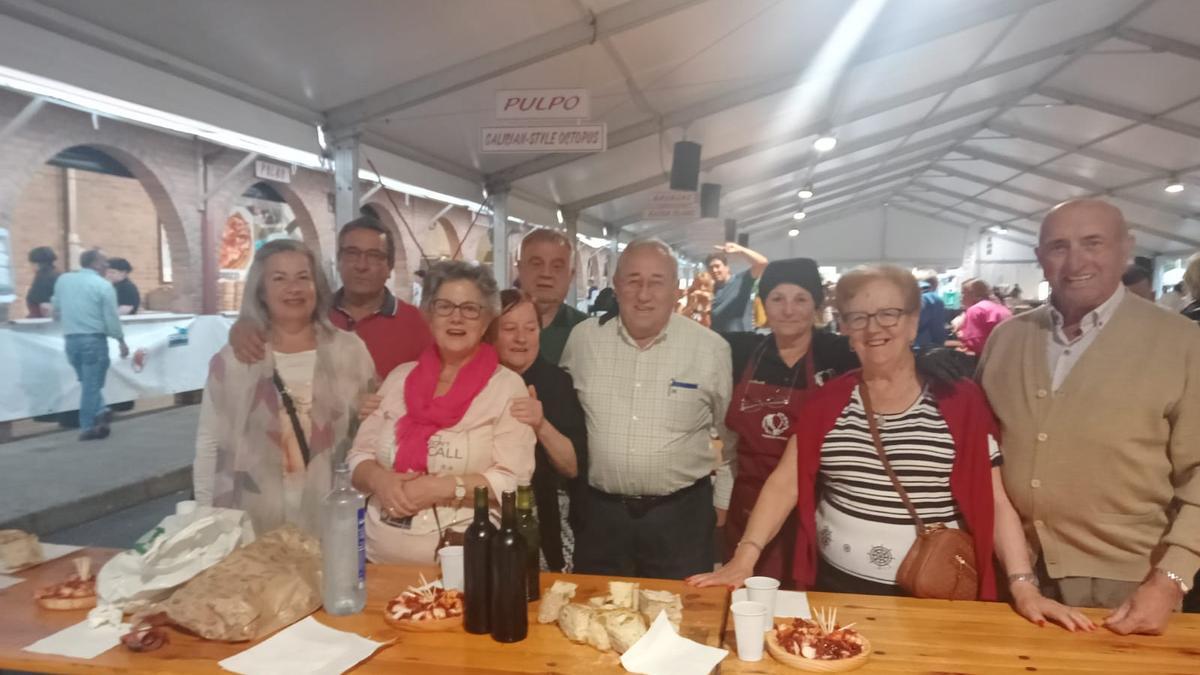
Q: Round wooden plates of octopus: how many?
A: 3